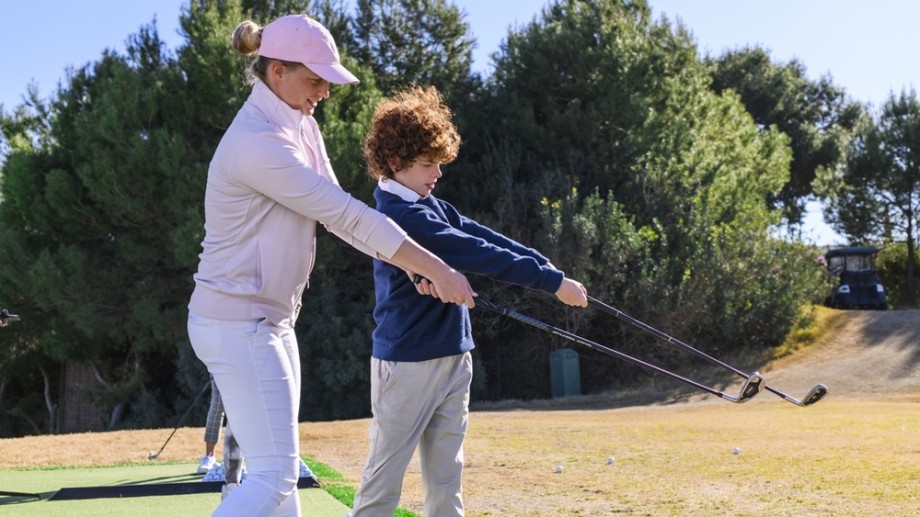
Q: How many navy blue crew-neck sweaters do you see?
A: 1